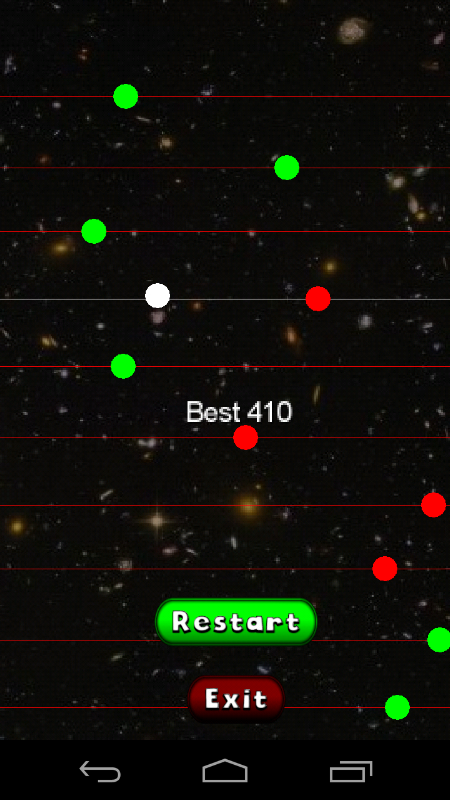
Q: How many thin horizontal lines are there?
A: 10